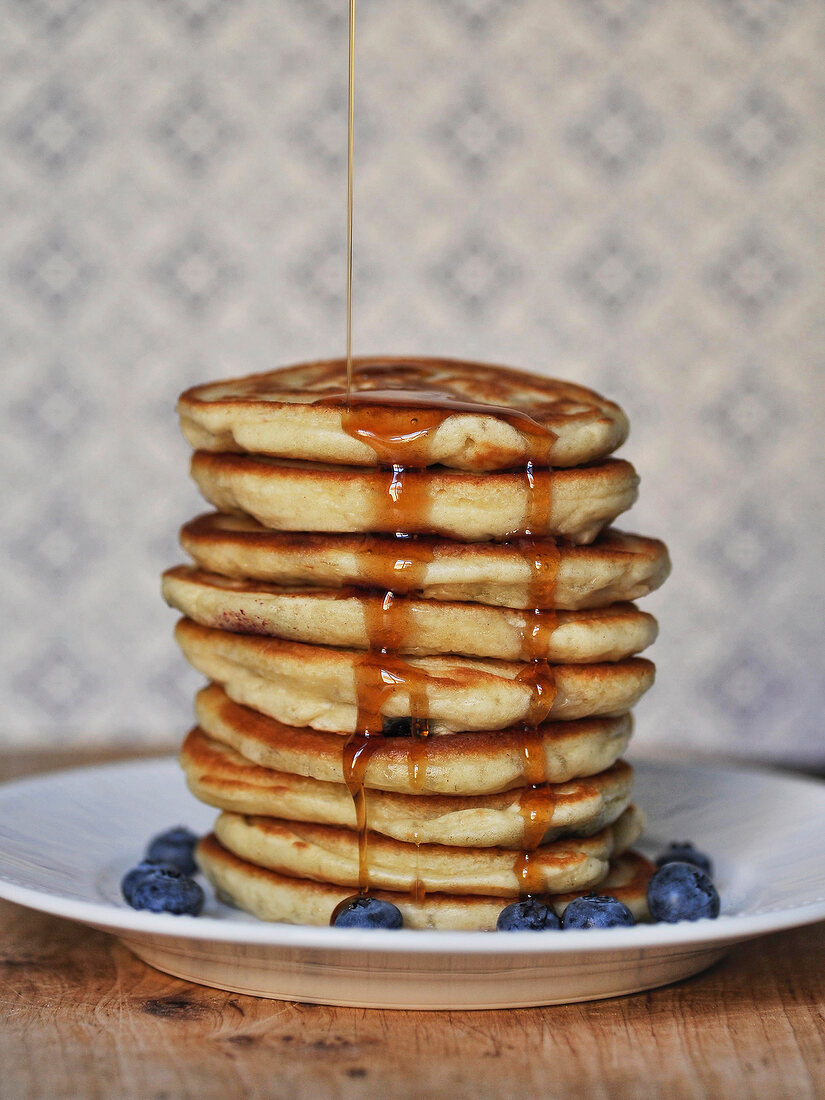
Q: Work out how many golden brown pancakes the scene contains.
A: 9